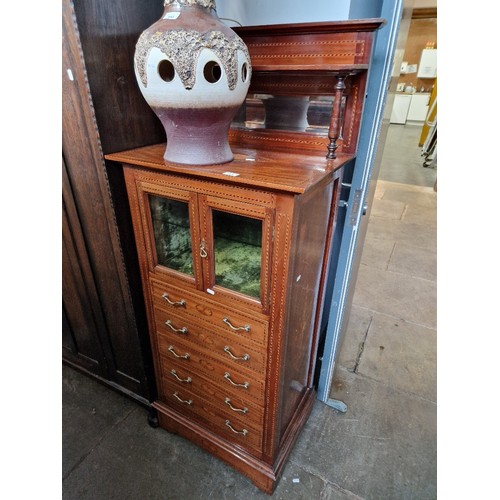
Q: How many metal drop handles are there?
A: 10